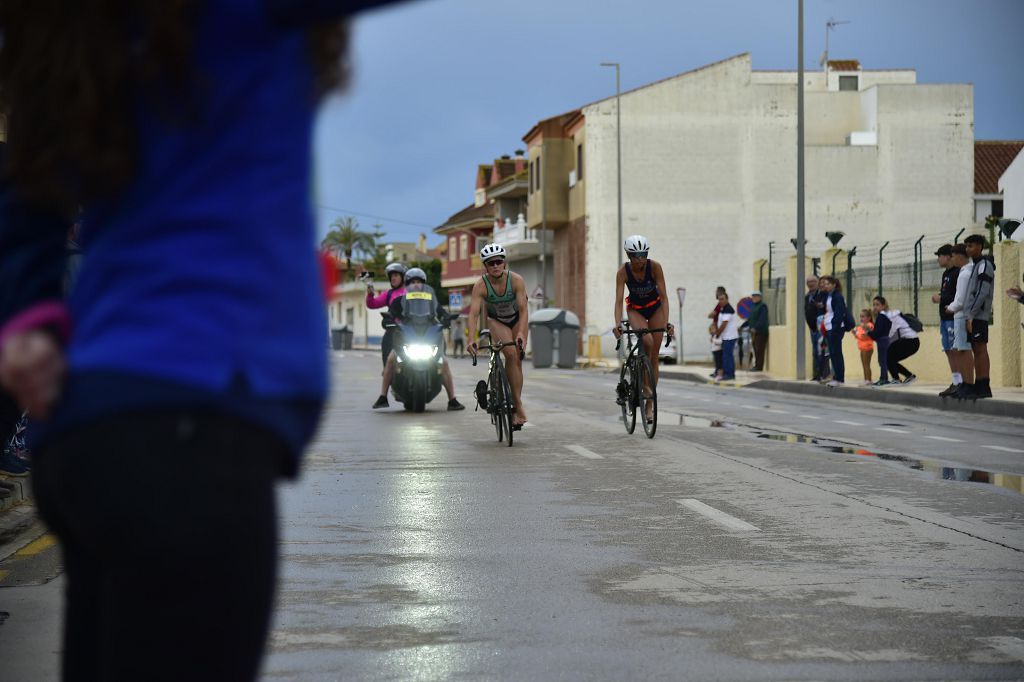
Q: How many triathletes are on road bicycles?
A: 2